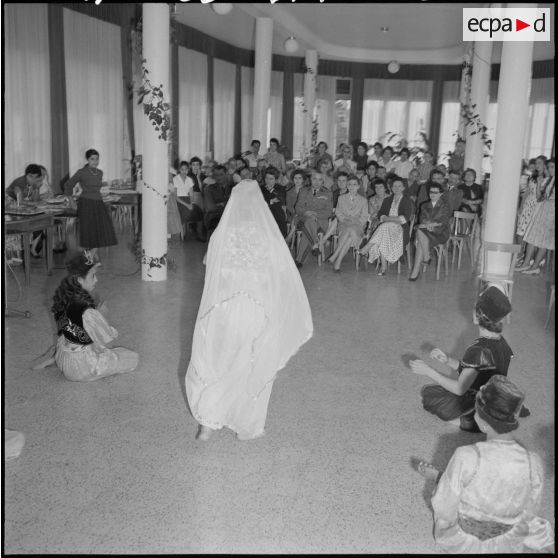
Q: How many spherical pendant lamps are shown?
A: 3